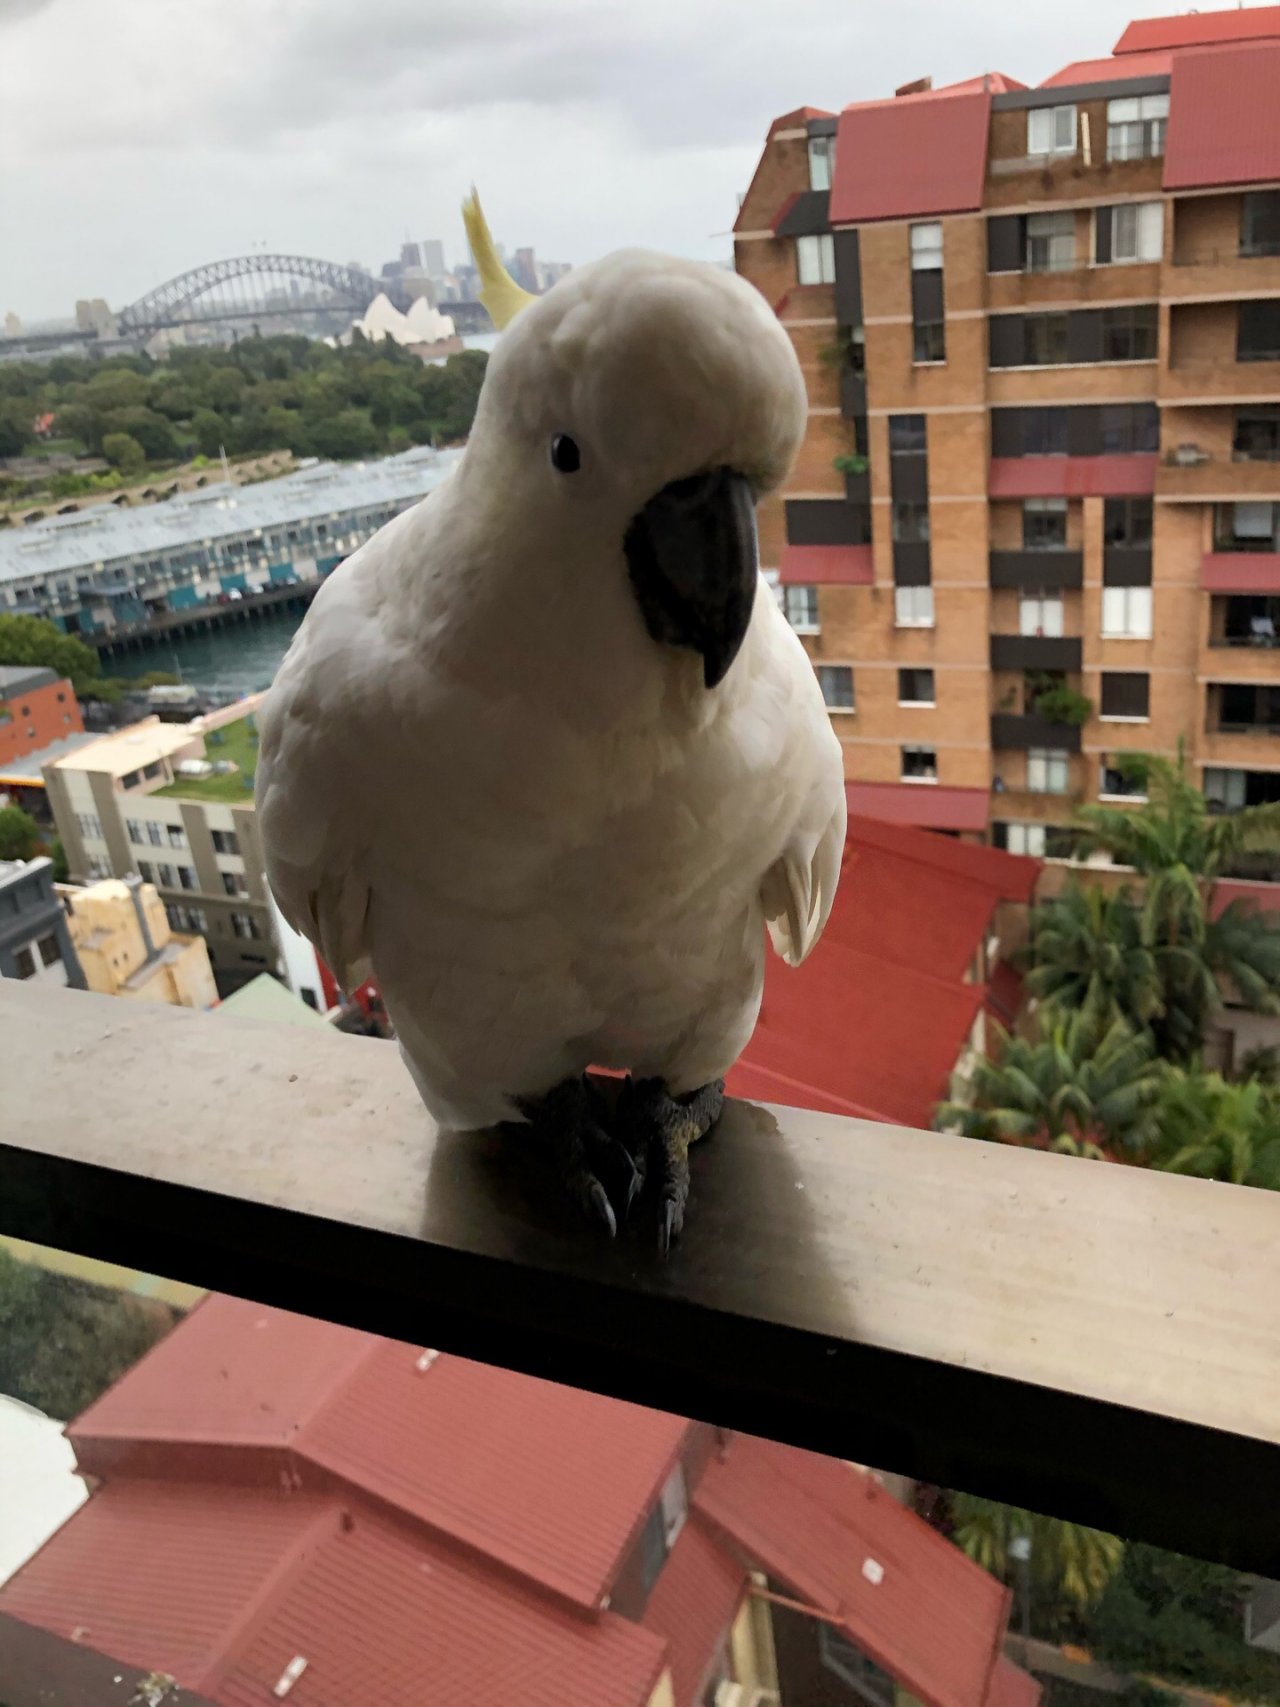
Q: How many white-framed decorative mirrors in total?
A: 0